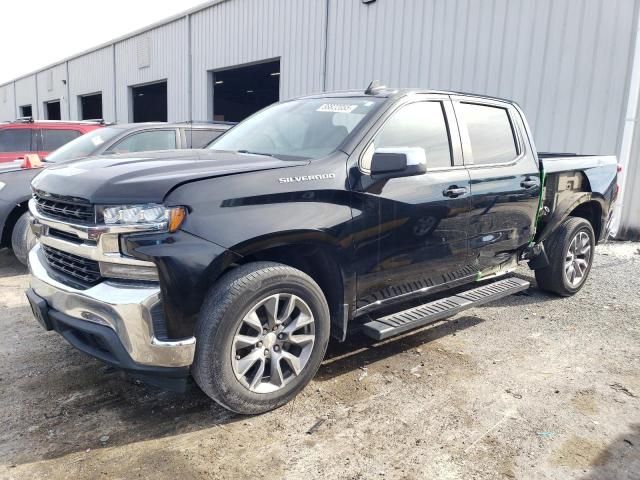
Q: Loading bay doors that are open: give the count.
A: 5